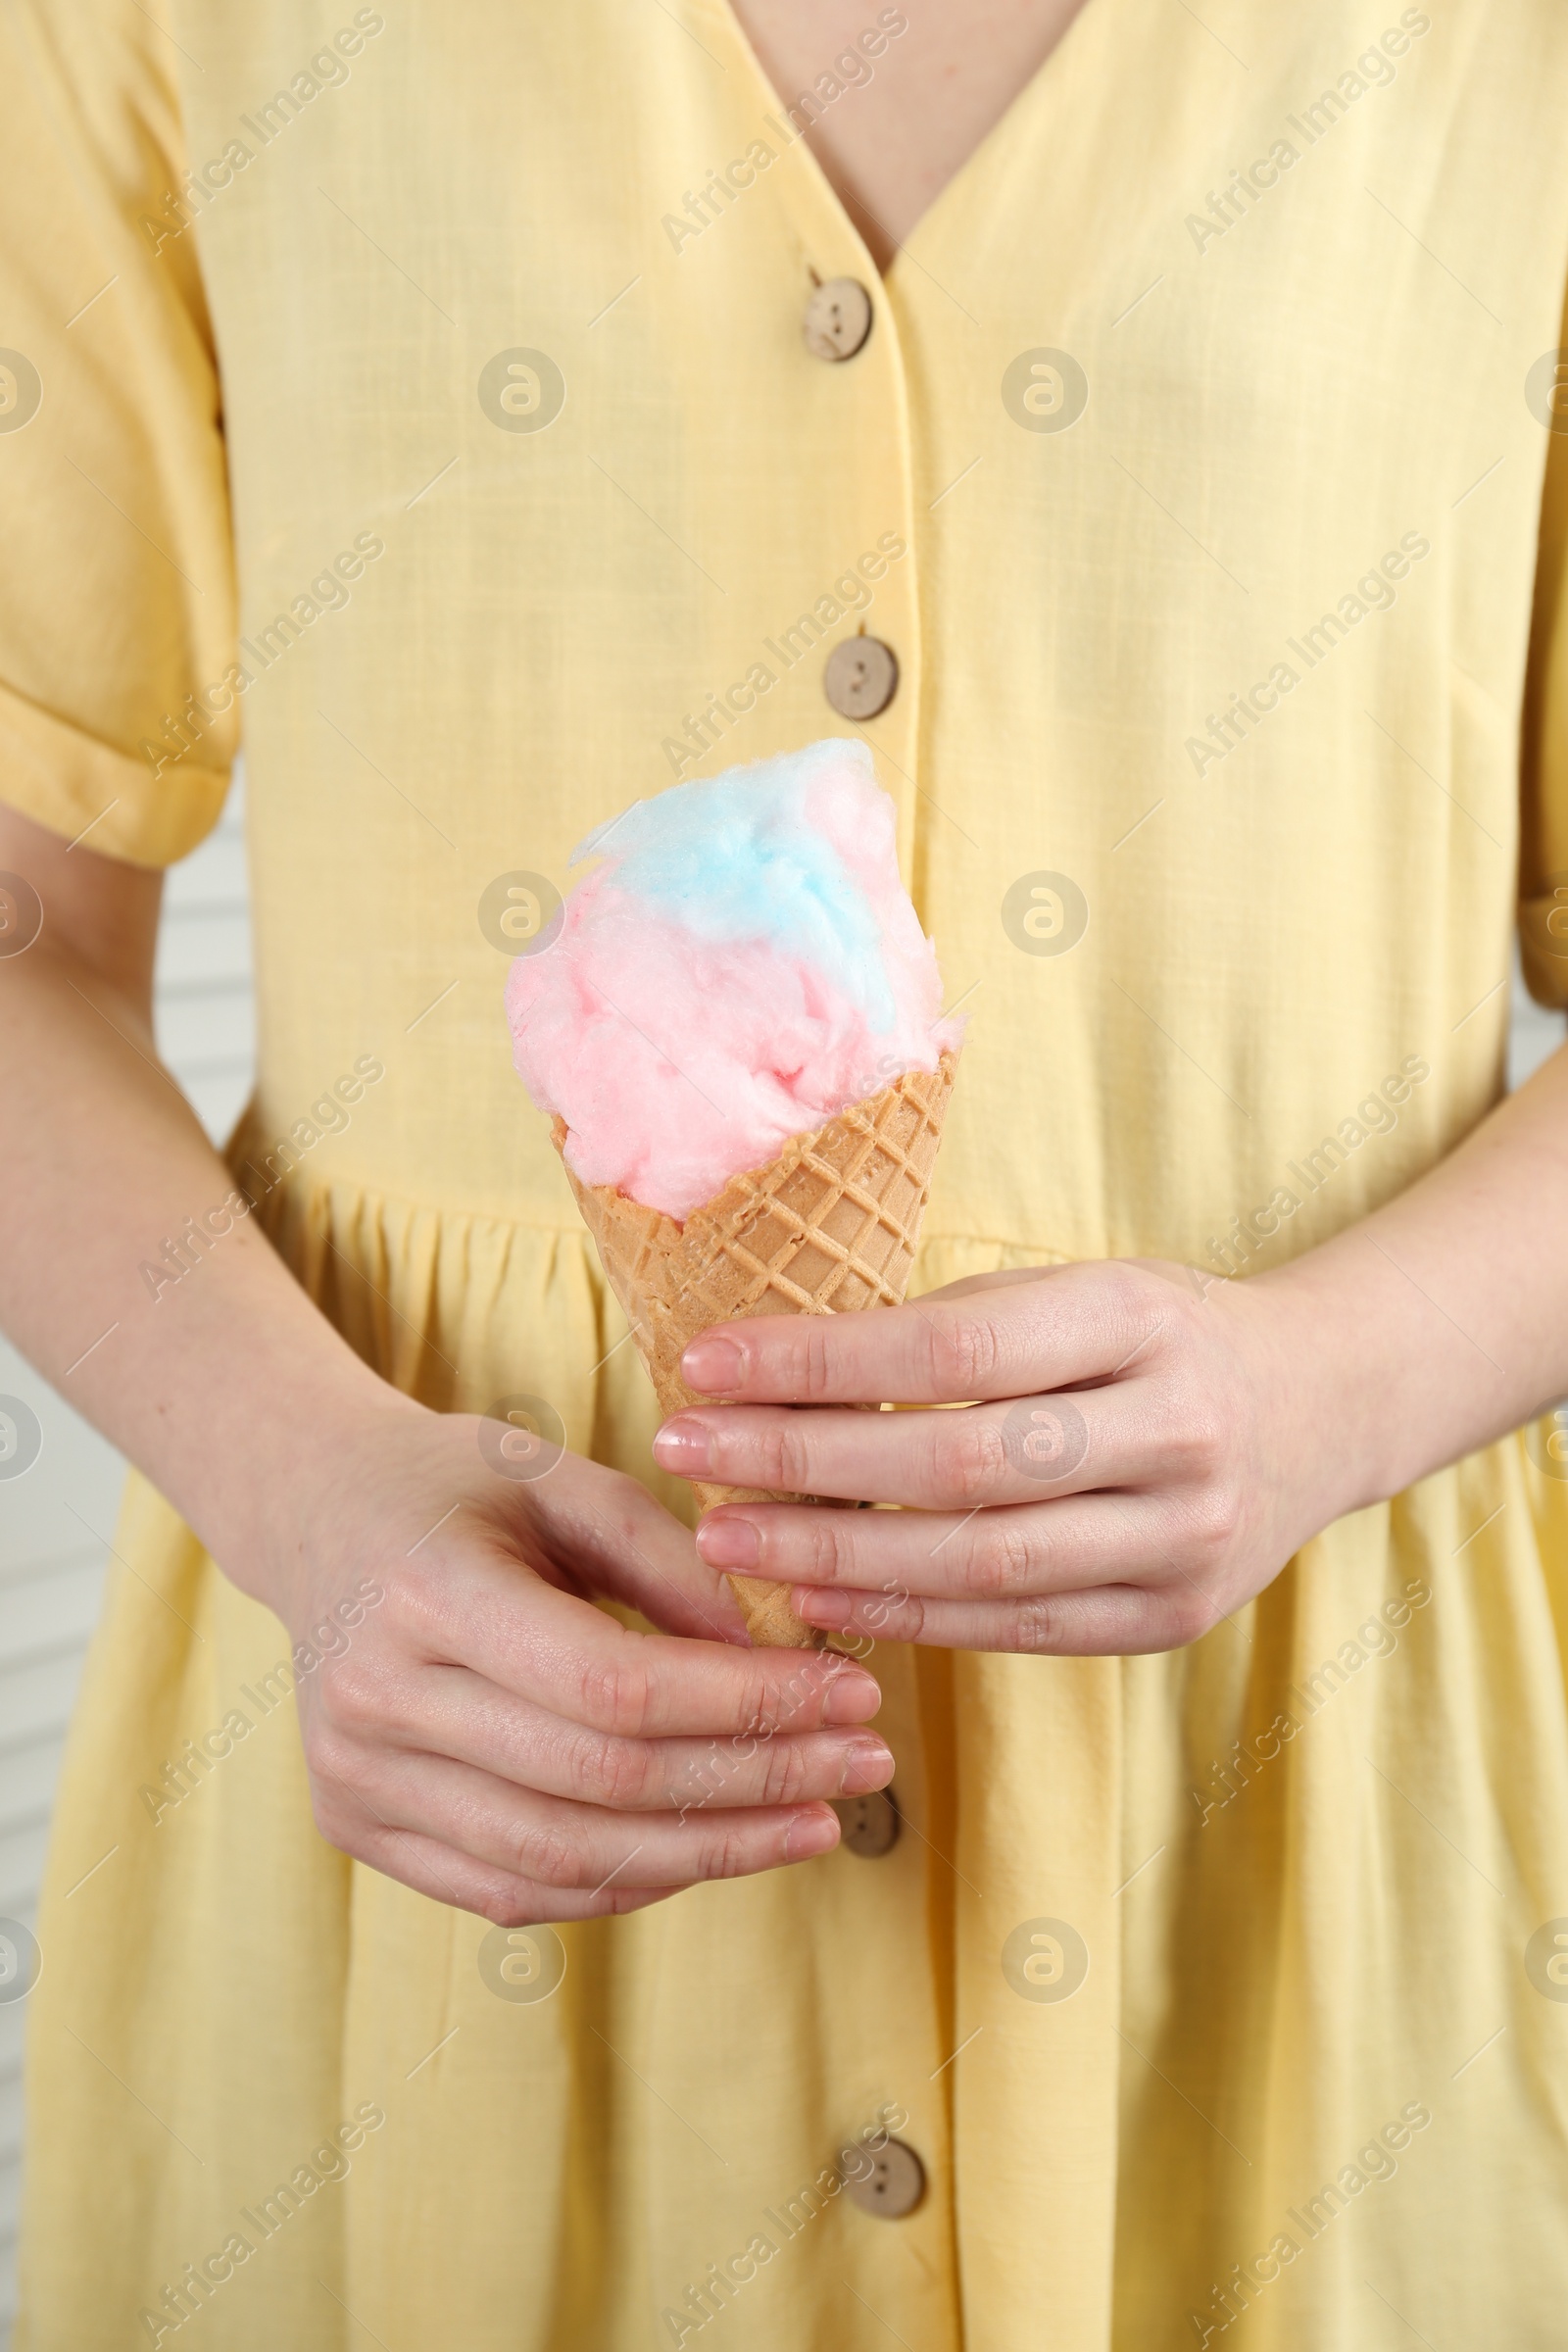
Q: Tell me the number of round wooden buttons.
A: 4